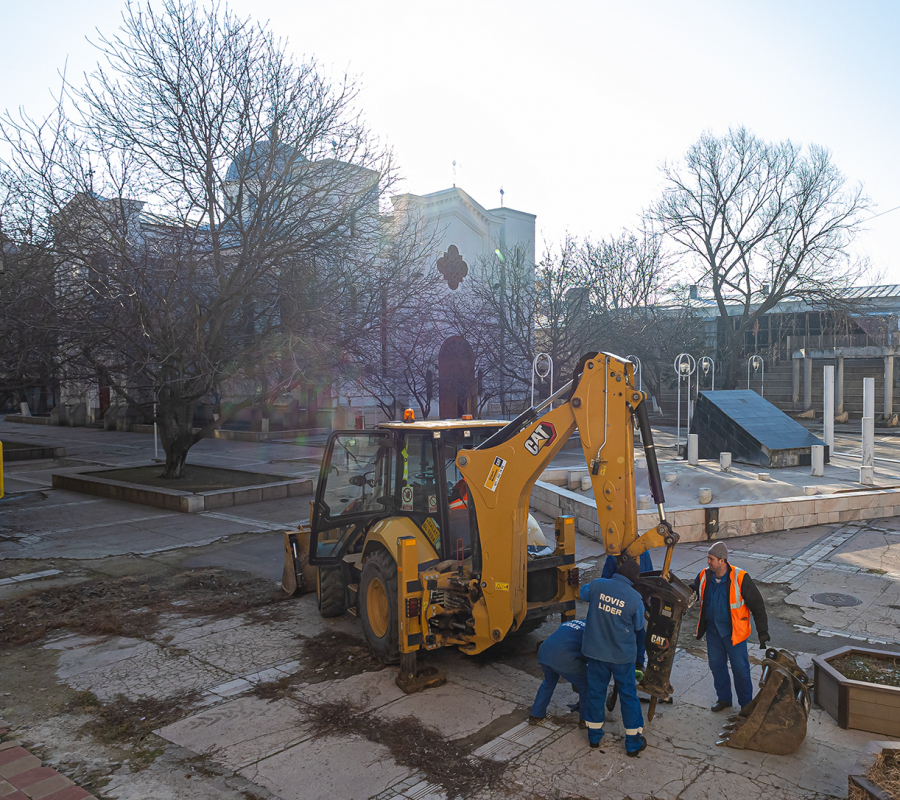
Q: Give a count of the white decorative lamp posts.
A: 5